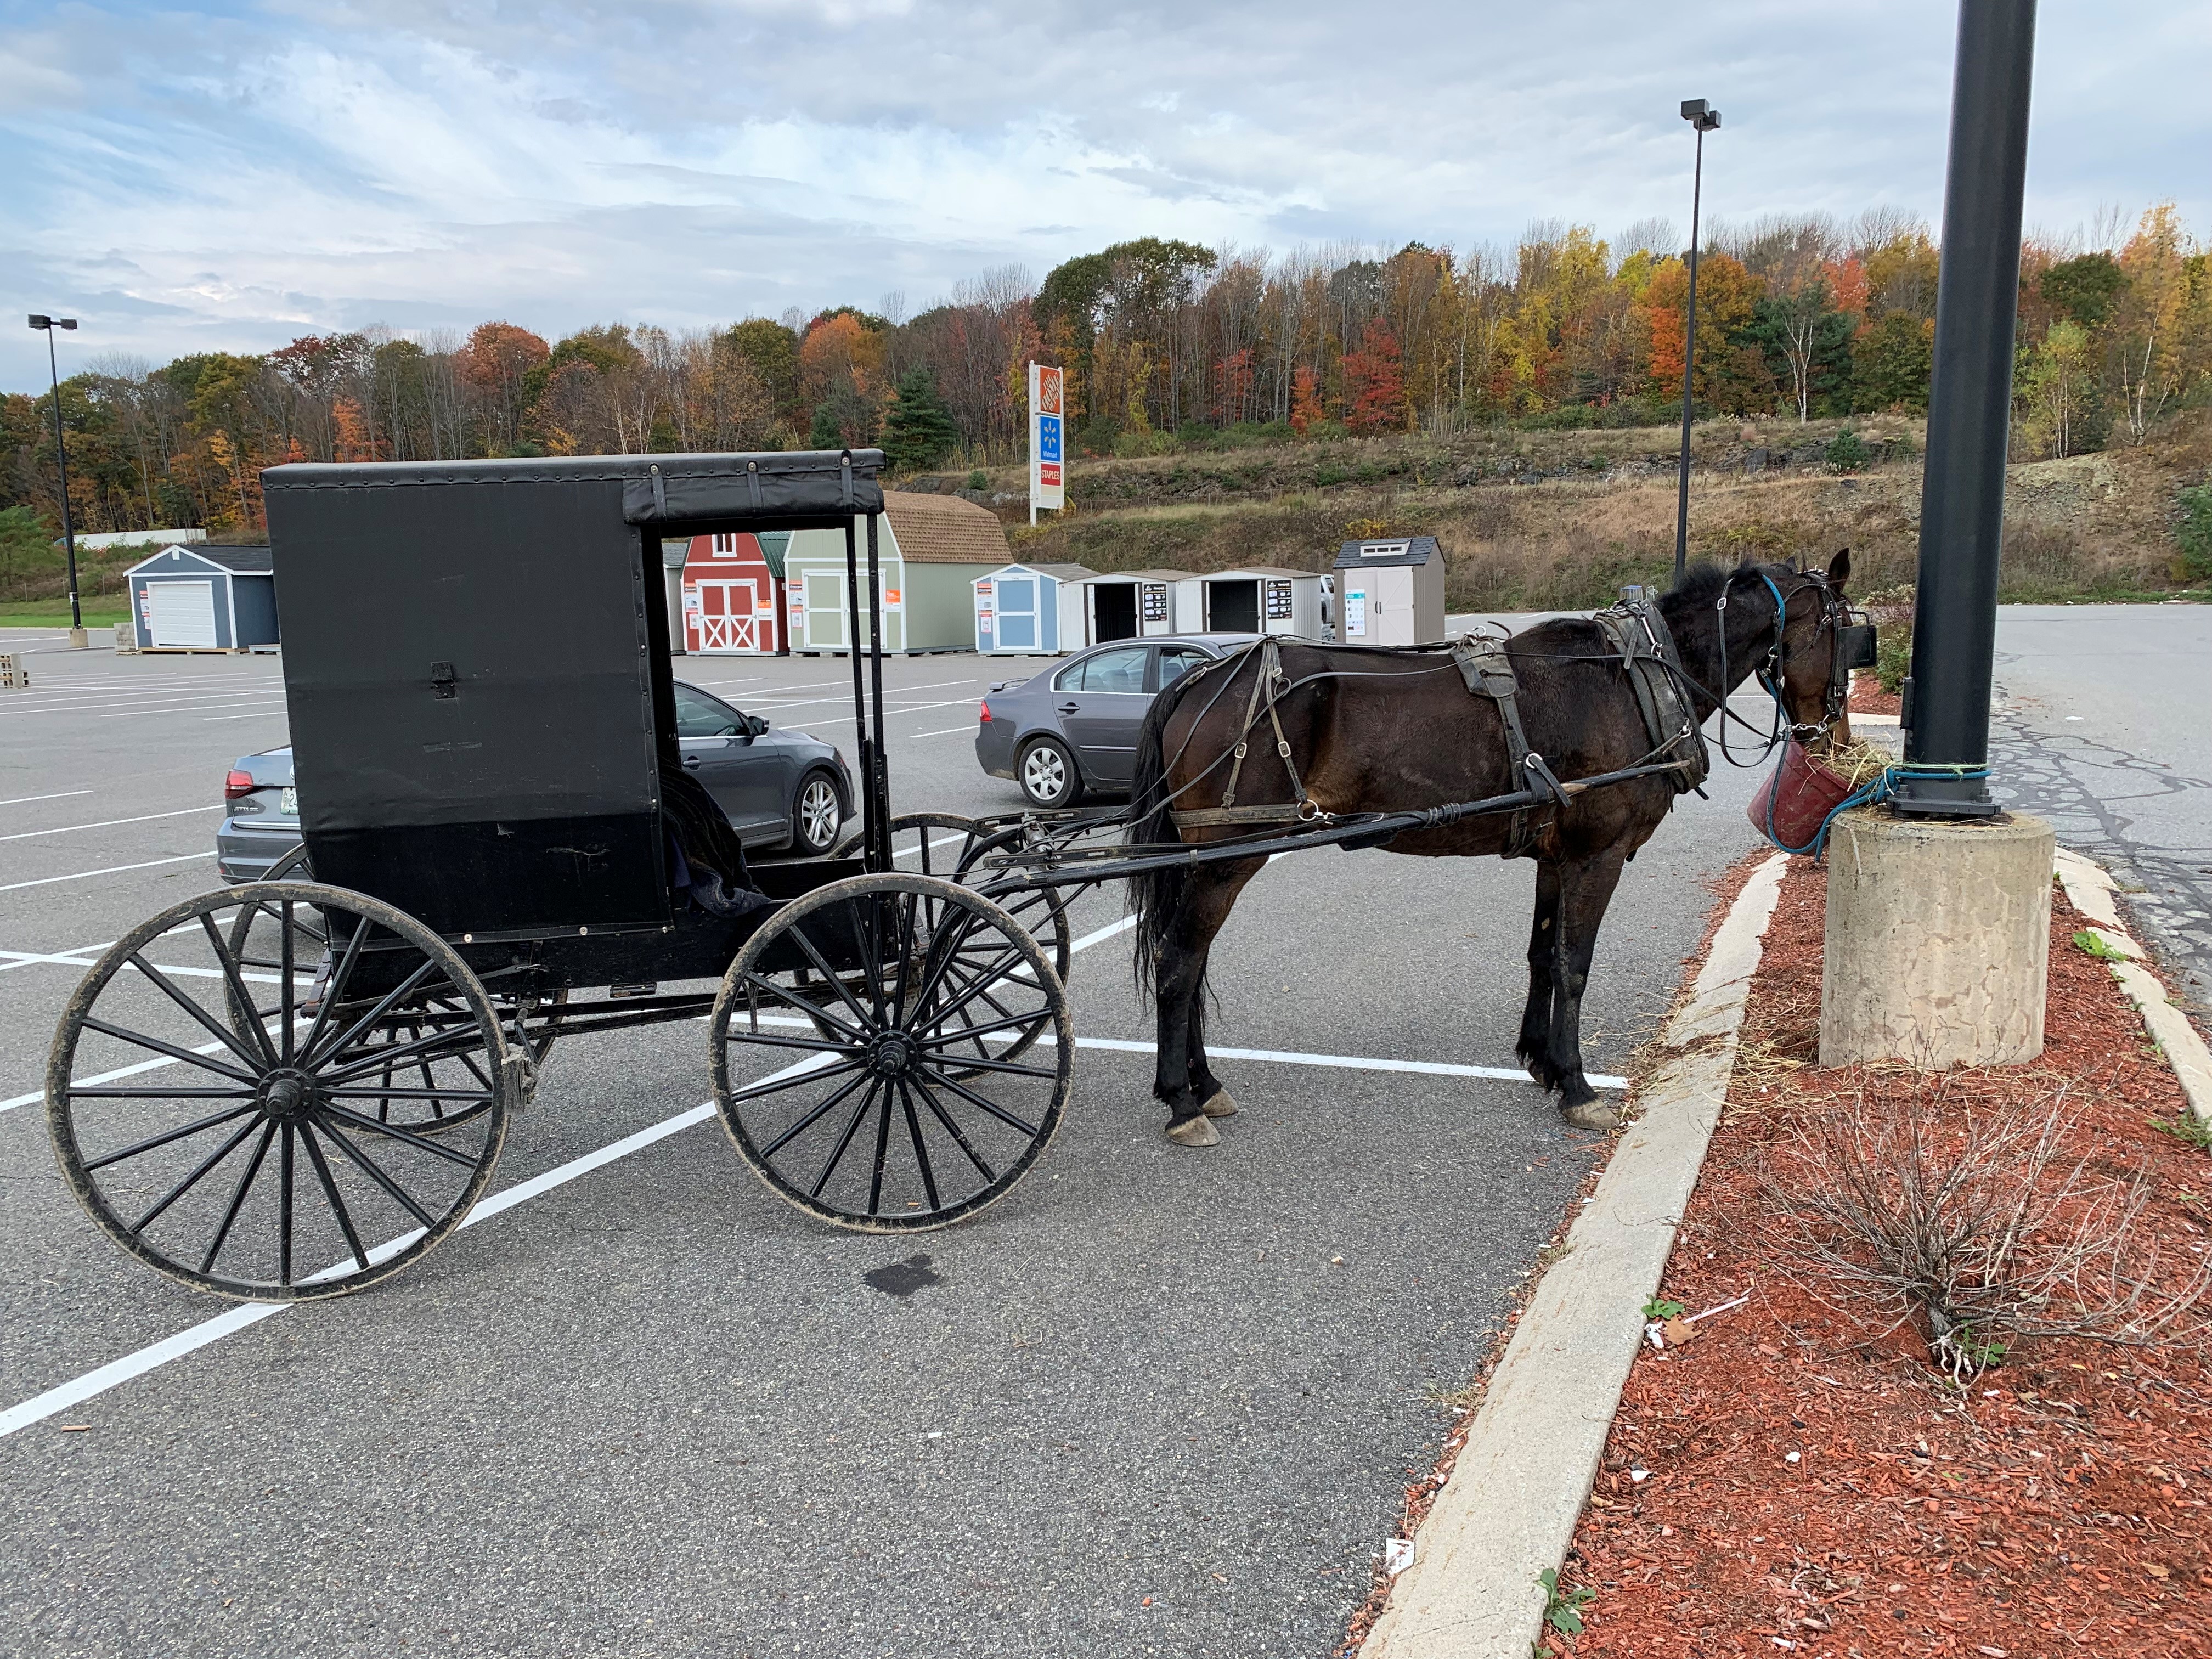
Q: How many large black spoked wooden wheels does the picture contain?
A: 4